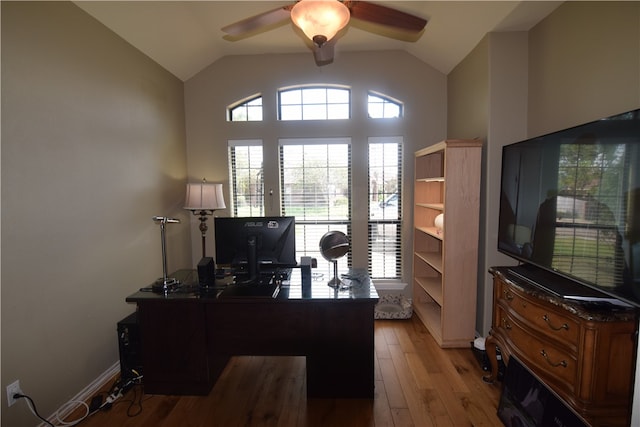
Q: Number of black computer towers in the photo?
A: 1